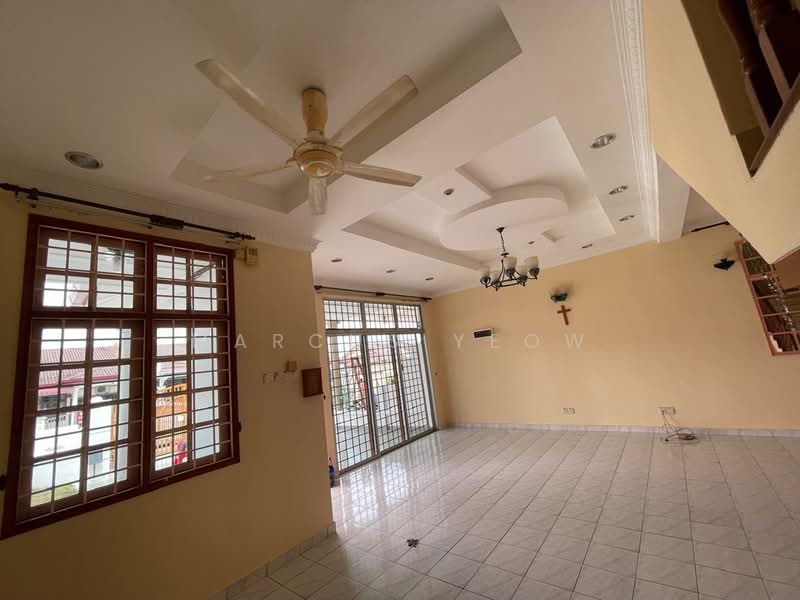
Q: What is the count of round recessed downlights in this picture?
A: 10